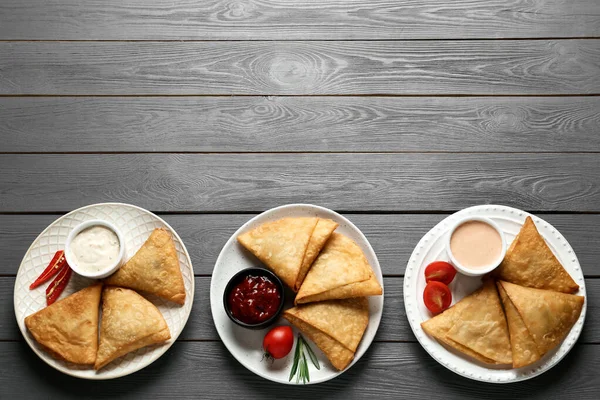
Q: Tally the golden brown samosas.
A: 9